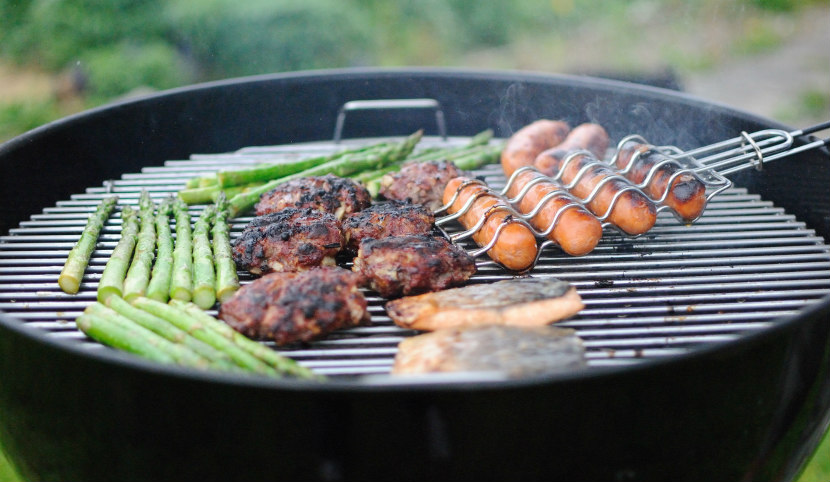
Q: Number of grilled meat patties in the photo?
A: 6